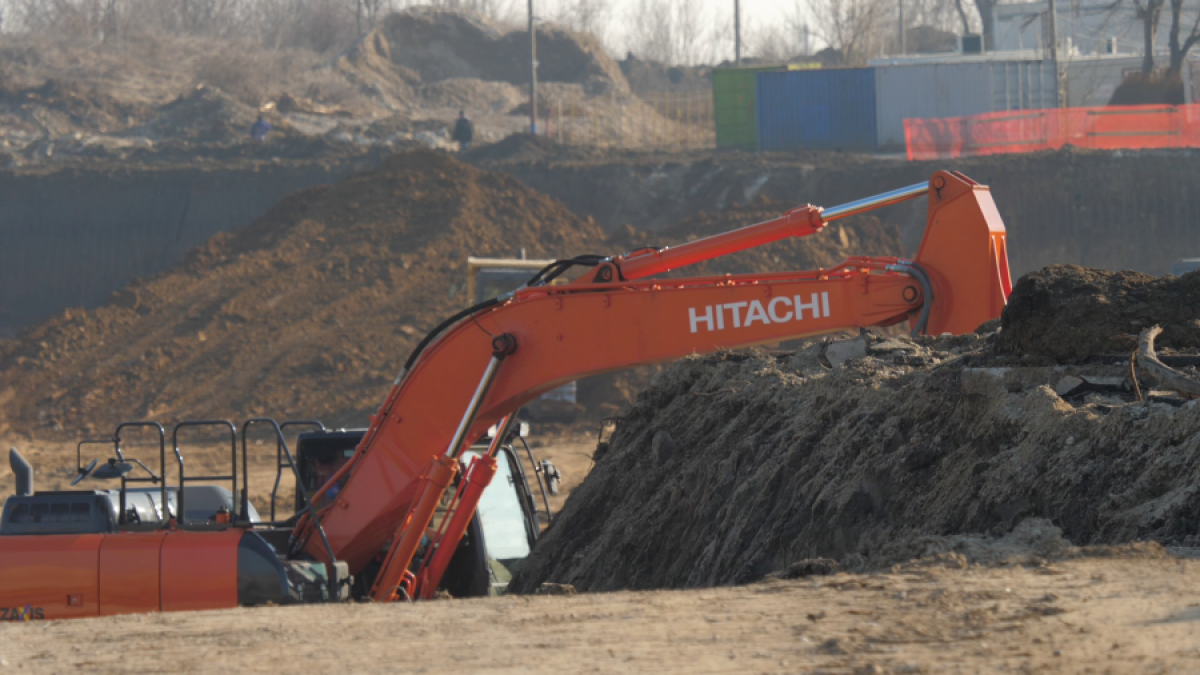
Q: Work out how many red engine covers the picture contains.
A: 3